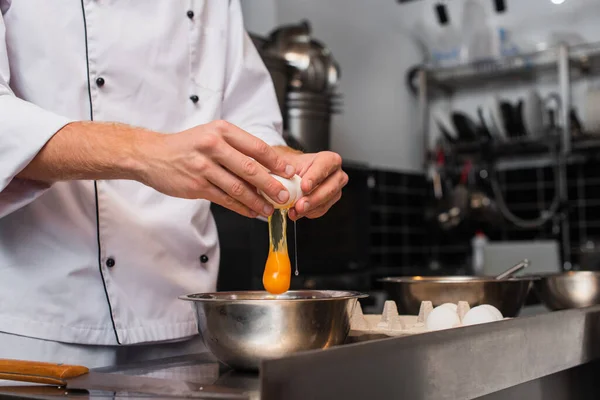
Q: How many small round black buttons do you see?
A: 5